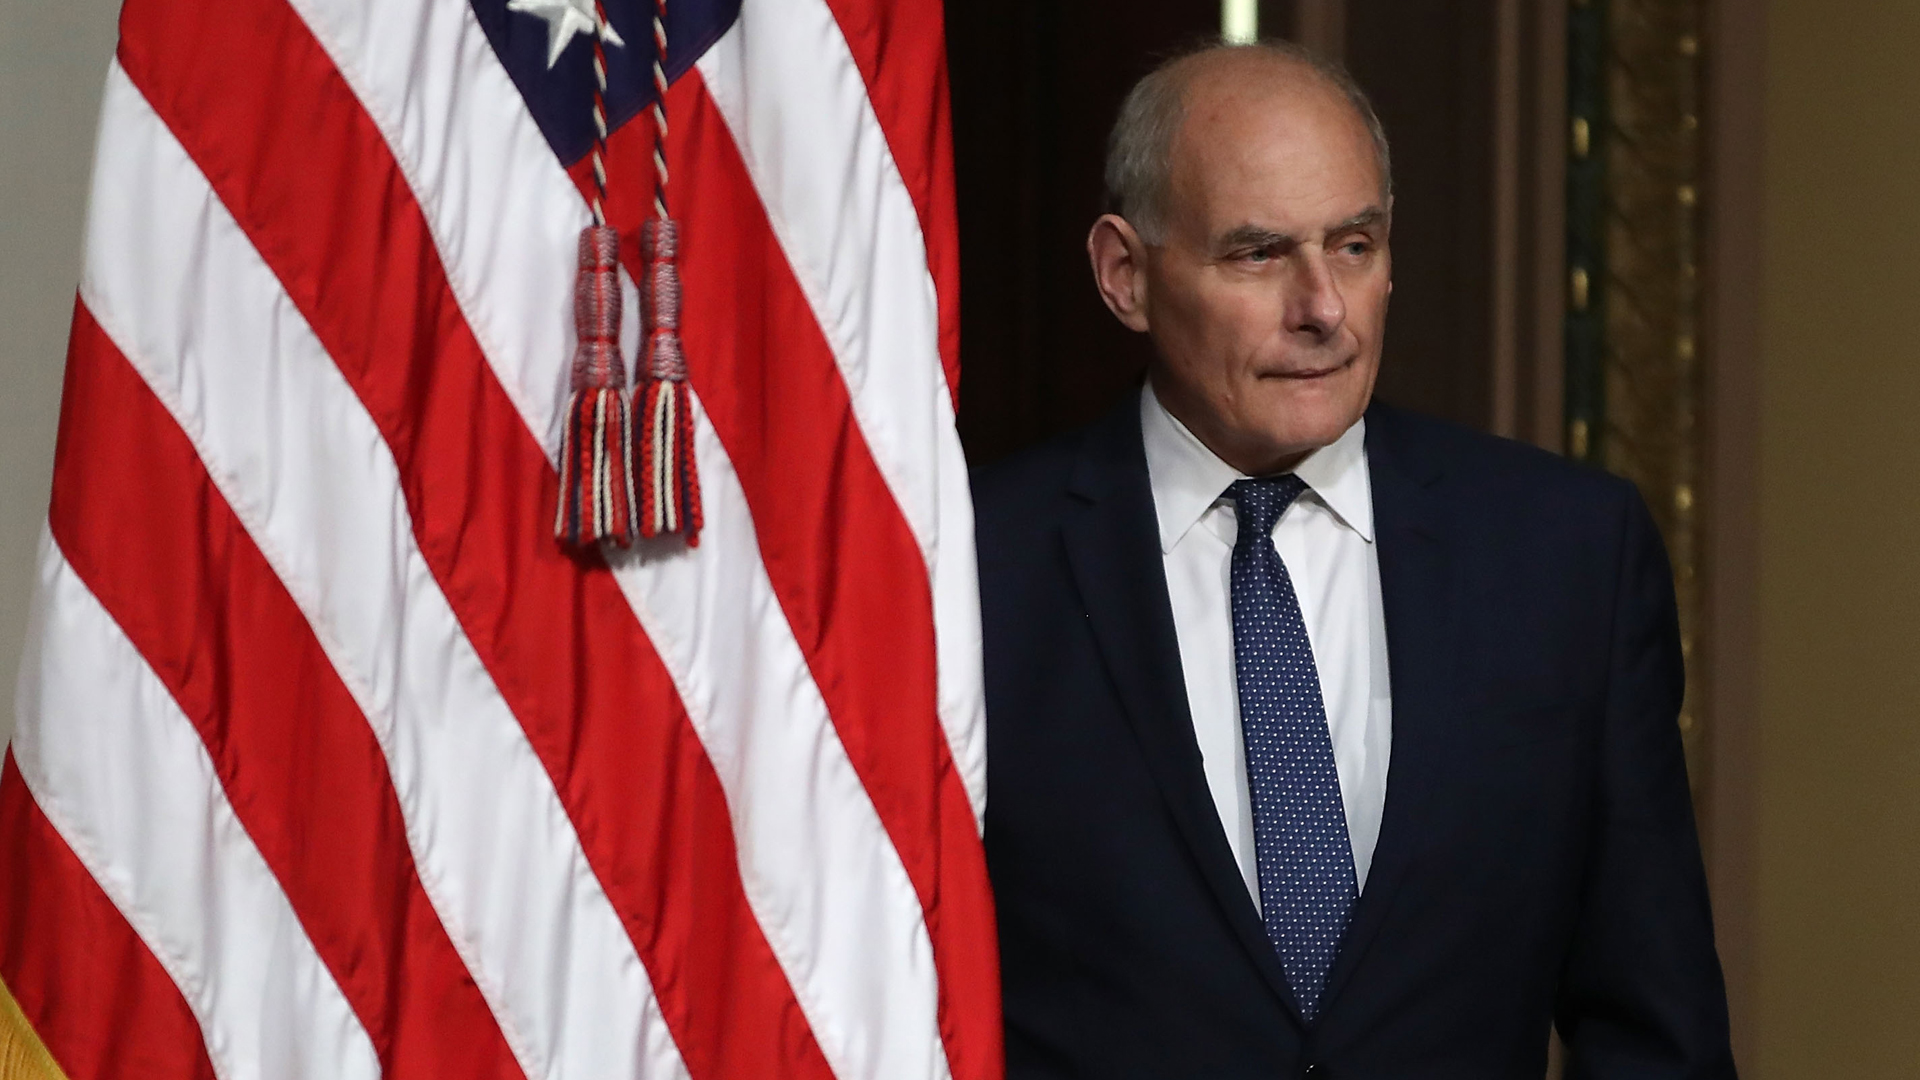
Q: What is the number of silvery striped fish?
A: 0